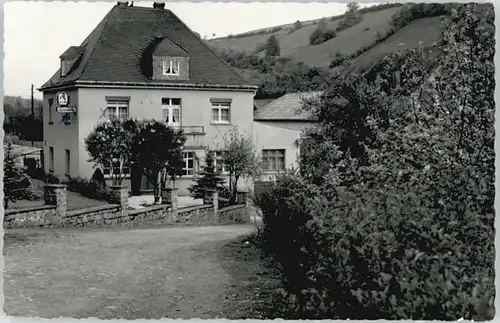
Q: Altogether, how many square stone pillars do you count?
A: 5